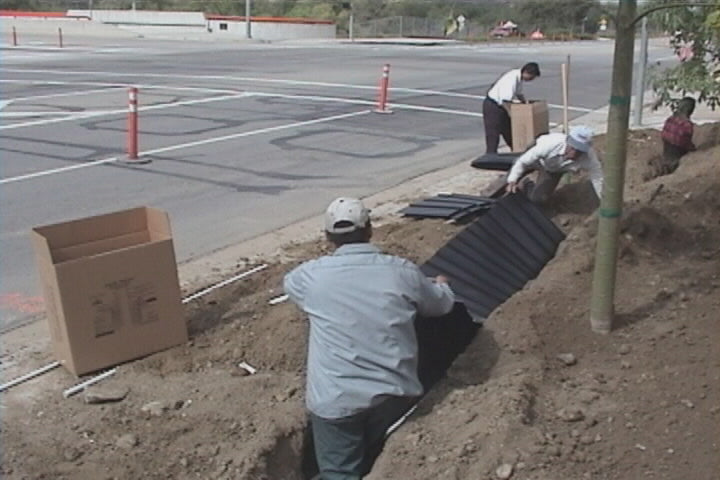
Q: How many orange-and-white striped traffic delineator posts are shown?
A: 2